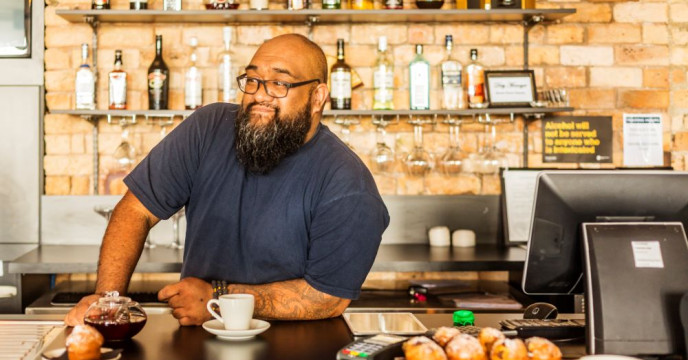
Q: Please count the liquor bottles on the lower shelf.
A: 10